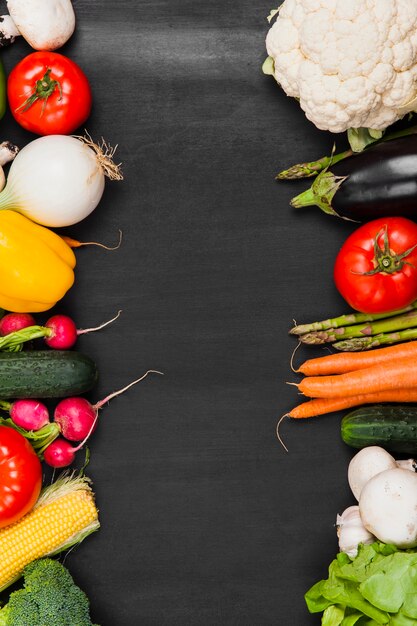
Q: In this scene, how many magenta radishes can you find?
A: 5